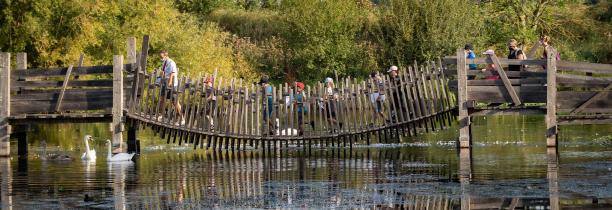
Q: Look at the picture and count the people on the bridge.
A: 11